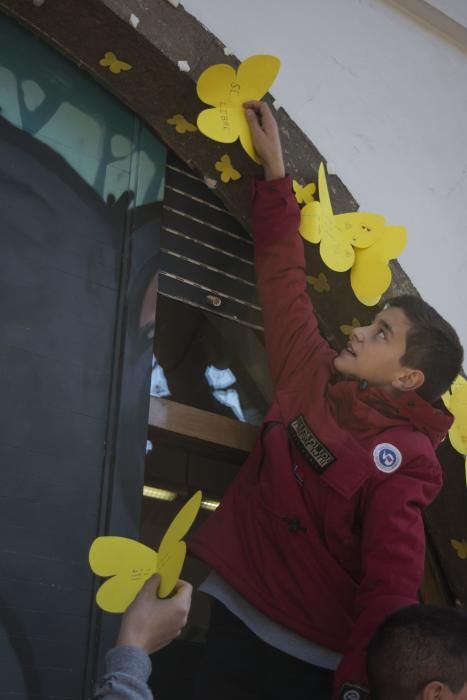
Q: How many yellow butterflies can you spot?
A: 12